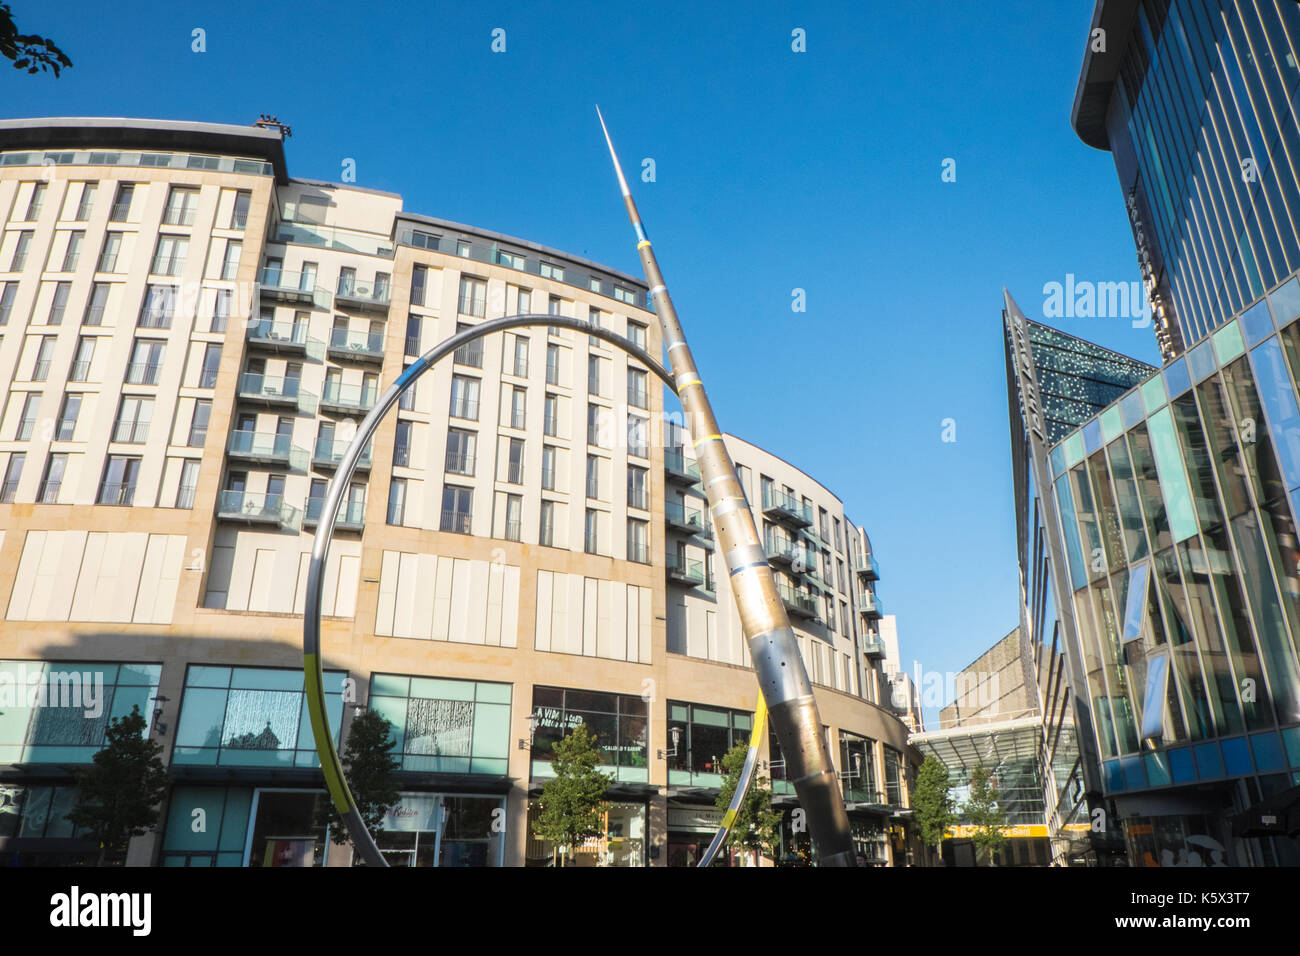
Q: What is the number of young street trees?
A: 6